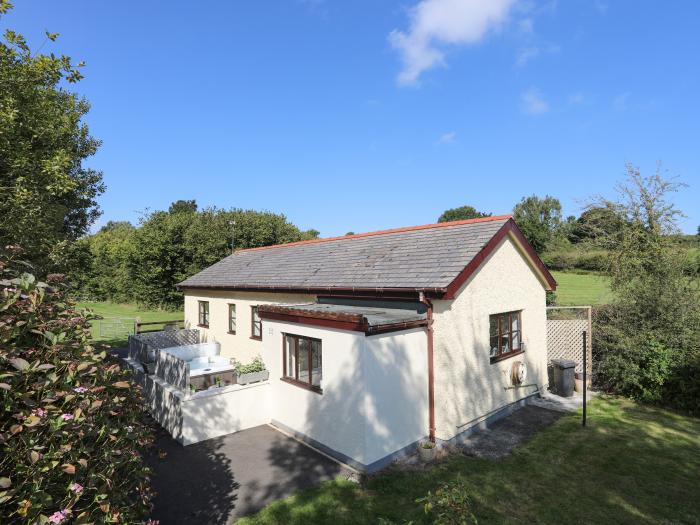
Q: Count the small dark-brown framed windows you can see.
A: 3